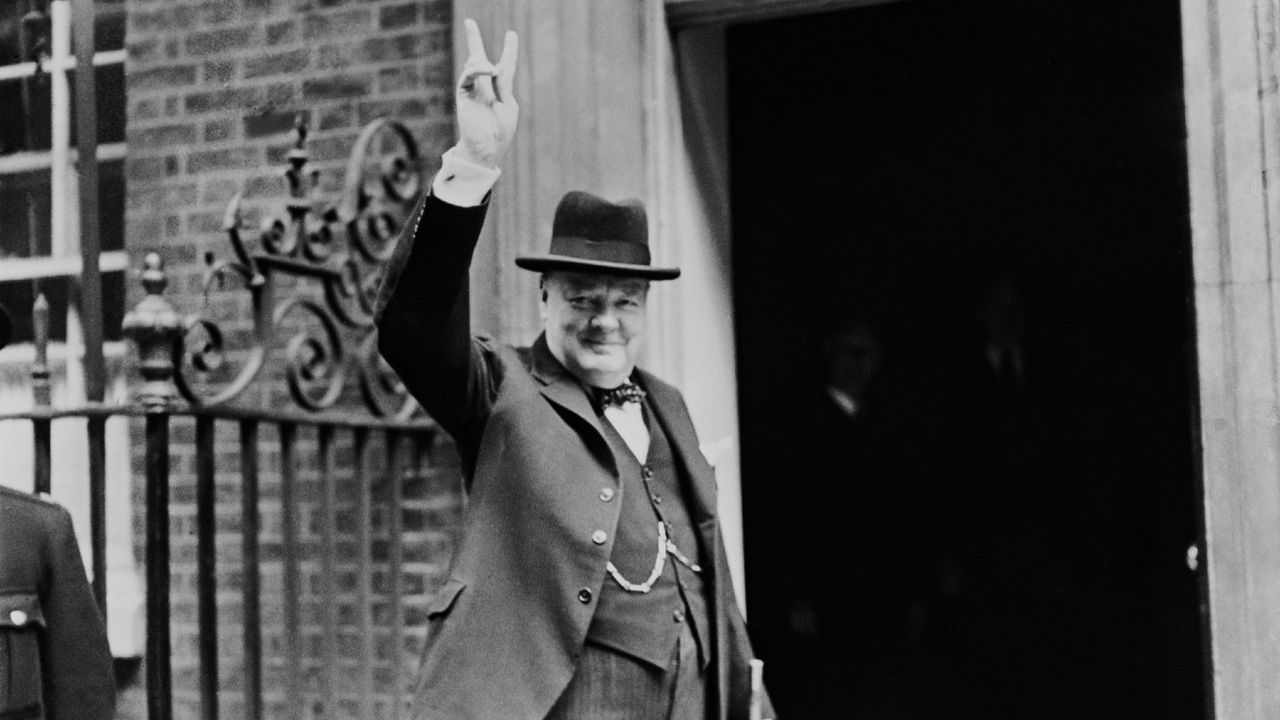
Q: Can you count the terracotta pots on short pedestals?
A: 0